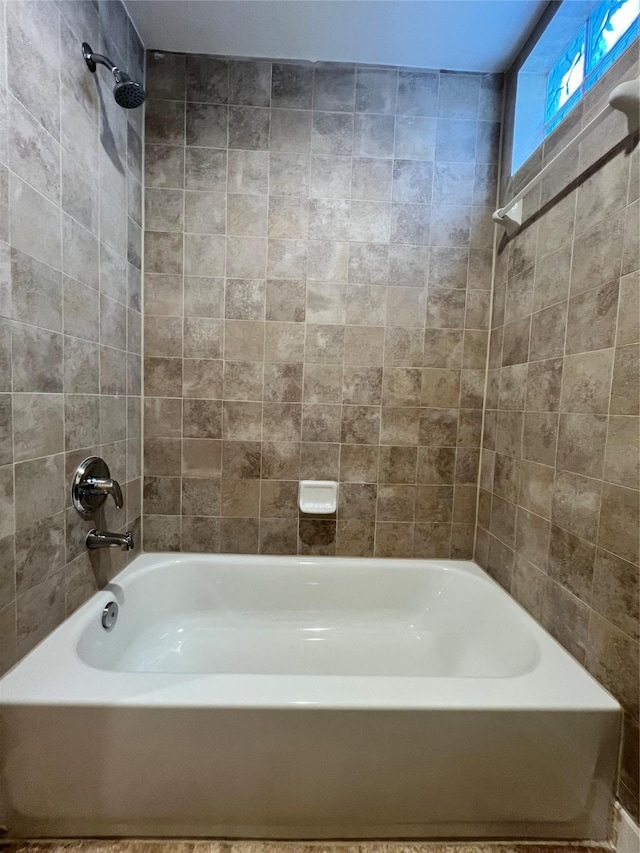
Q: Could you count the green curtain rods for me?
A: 0